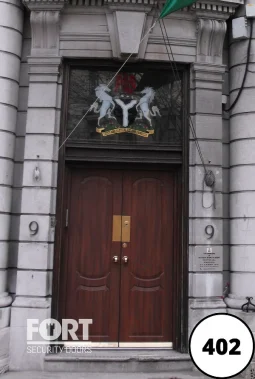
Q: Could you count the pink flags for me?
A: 0